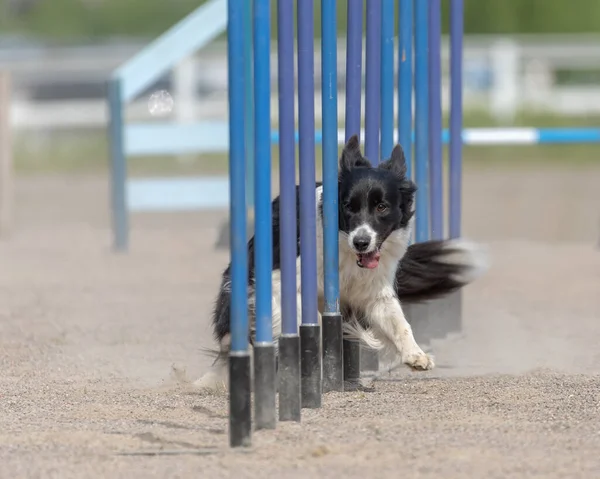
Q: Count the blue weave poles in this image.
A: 6